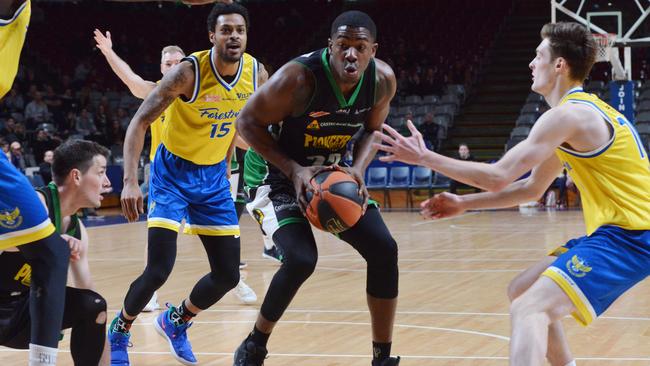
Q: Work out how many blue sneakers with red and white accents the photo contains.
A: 2